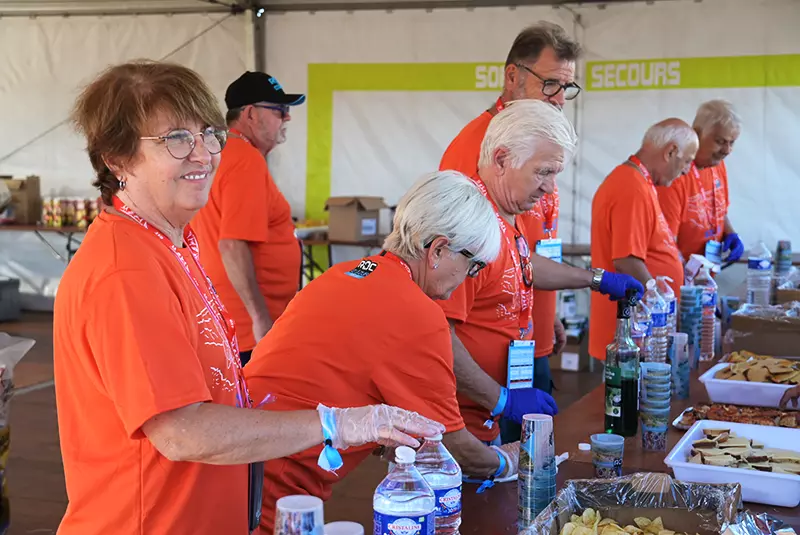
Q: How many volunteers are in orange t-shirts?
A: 7